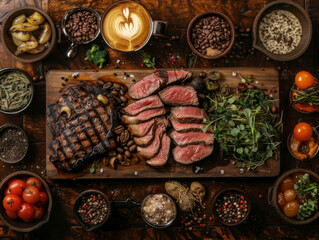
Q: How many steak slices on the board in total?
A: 13